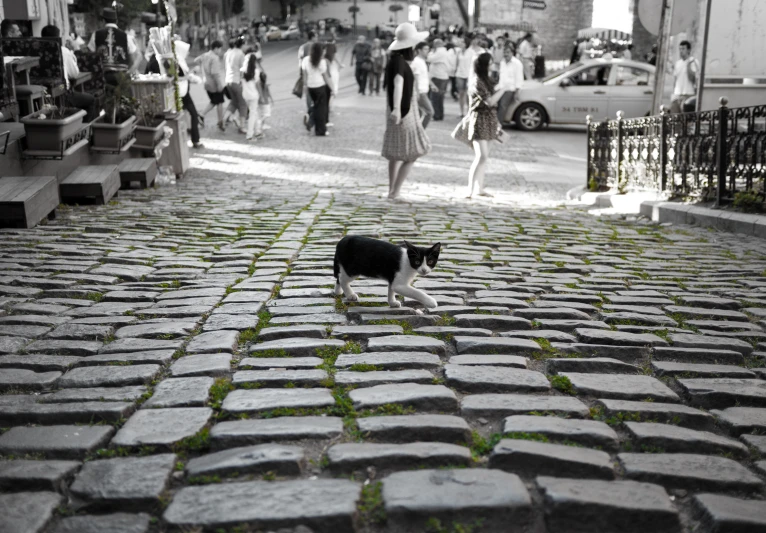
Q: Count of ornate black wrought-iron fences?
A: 1